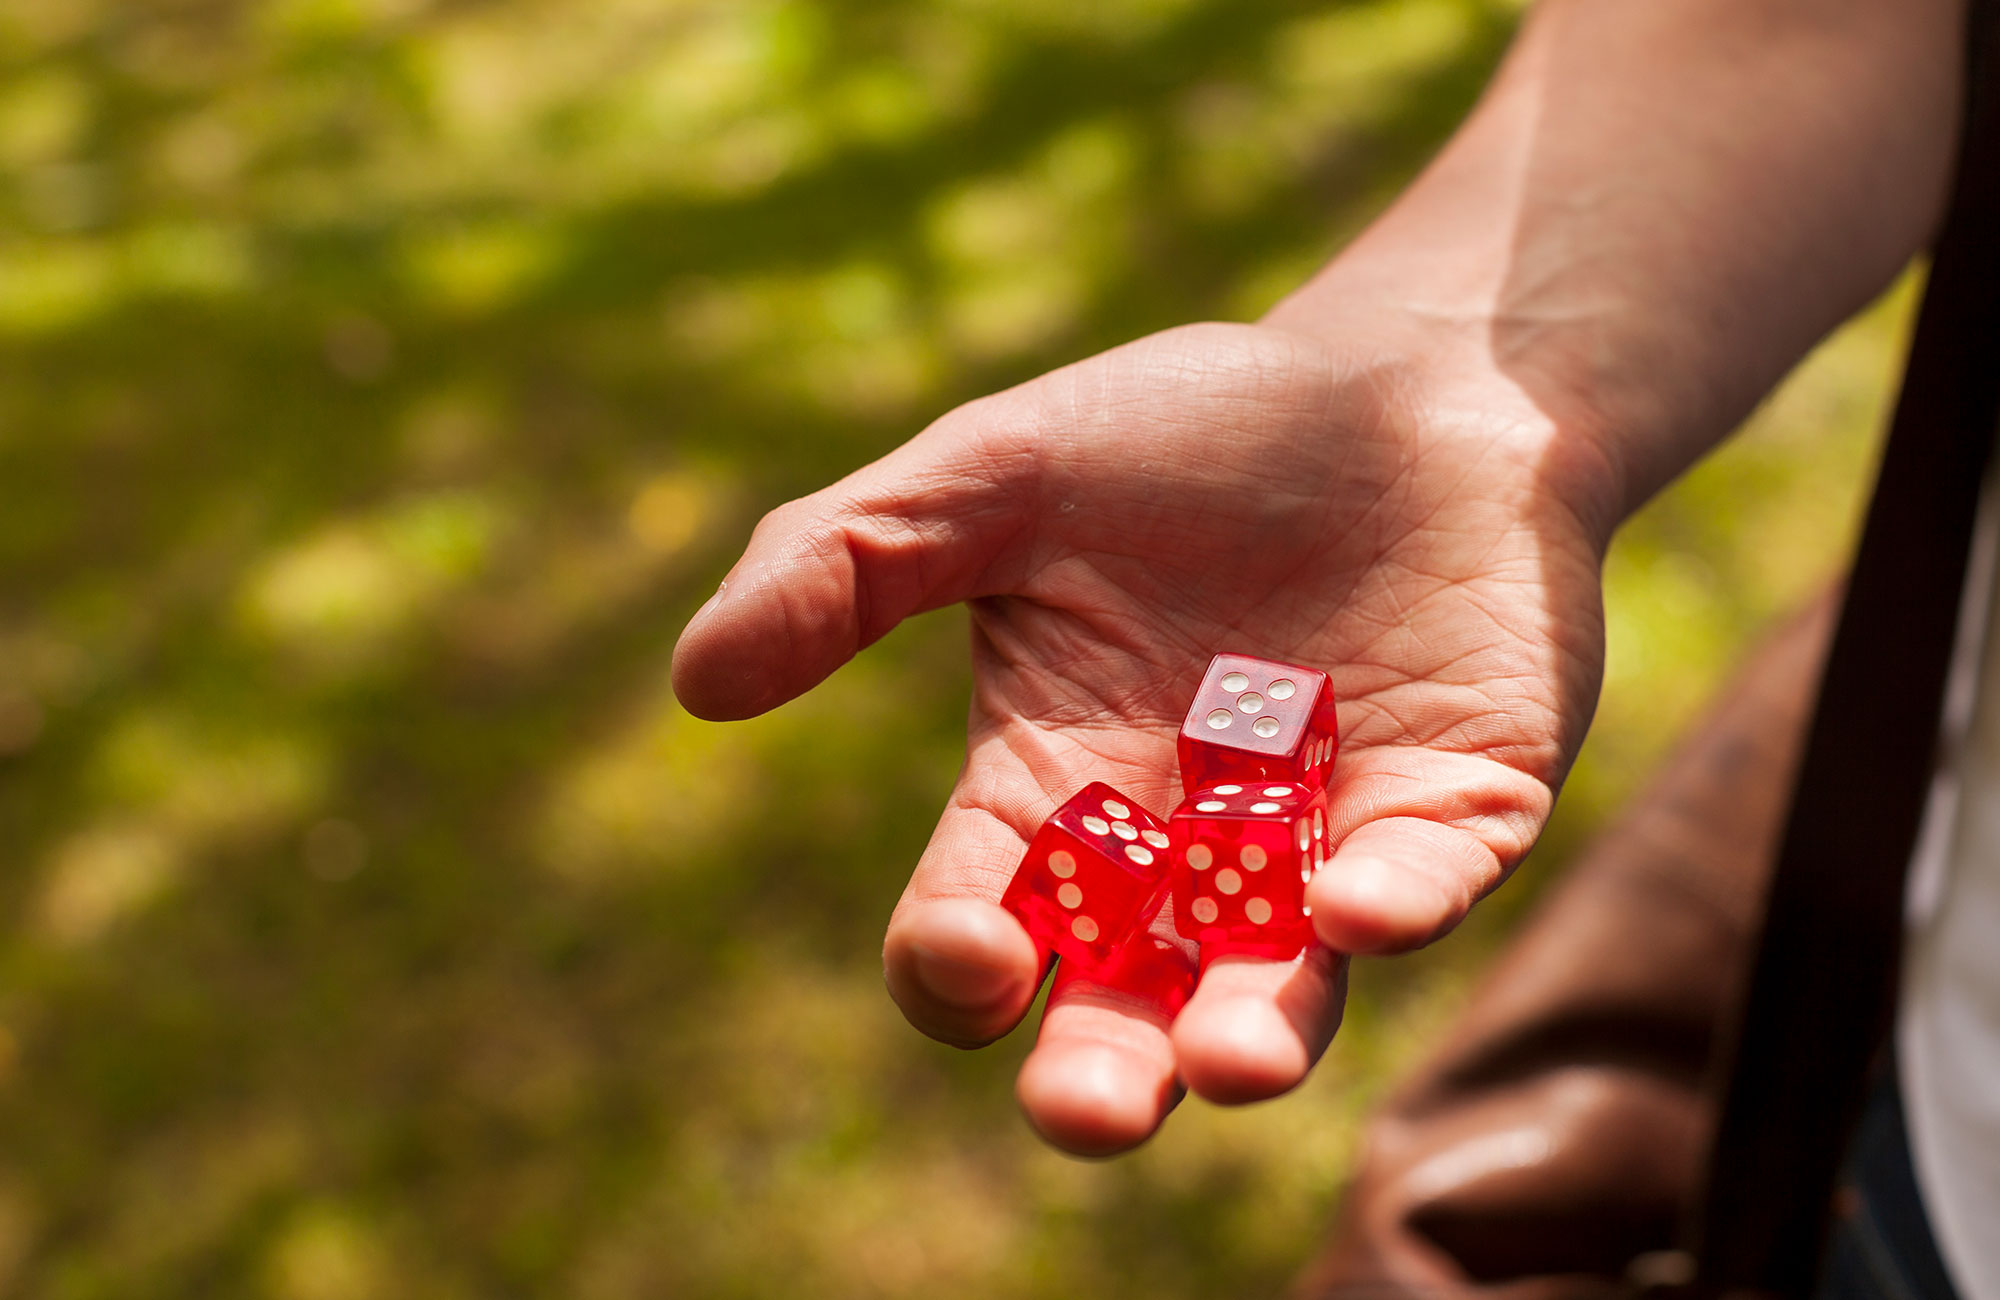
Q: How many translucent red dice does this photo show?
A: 3